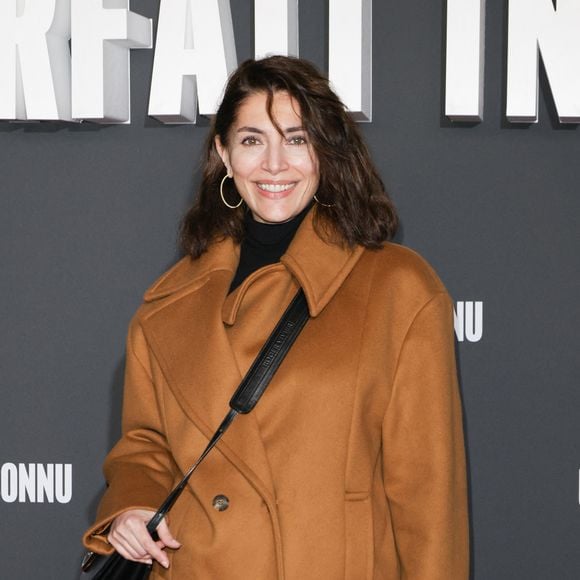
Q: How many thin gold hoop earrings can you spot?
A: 2